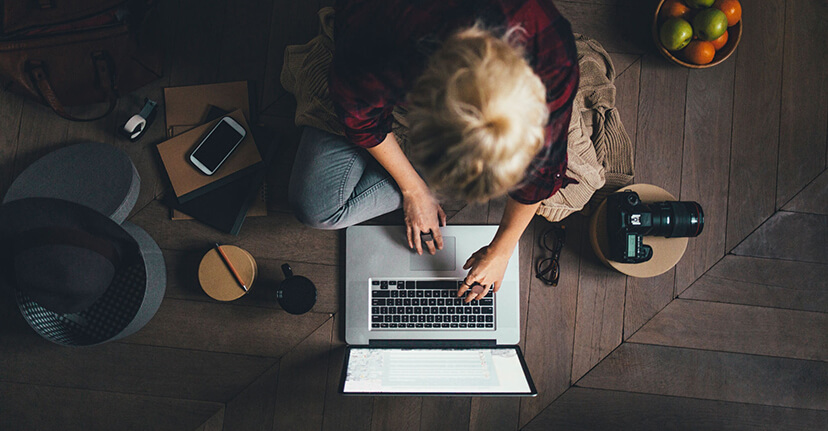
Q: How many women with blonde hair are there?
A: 1